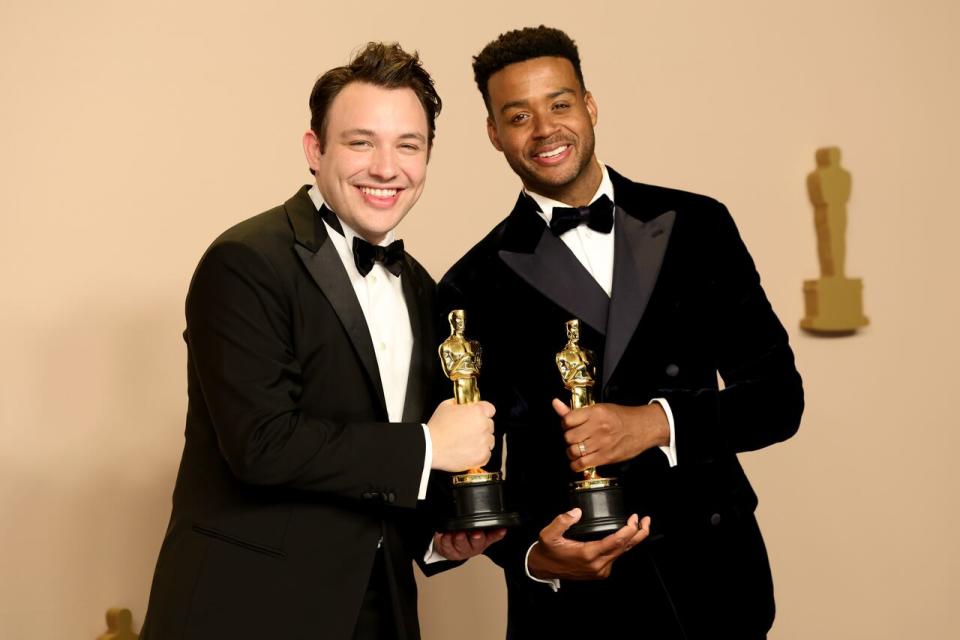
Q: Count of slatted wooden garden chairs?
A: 0